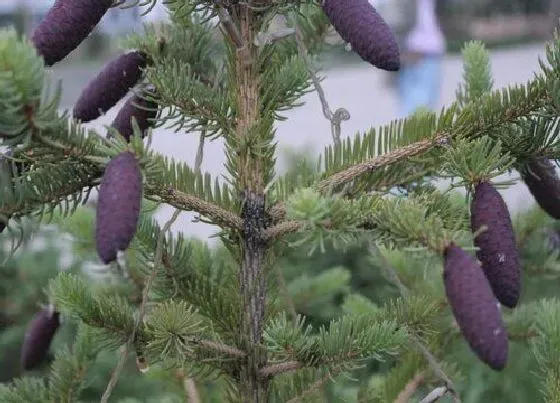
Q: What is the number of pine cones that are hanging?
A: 9